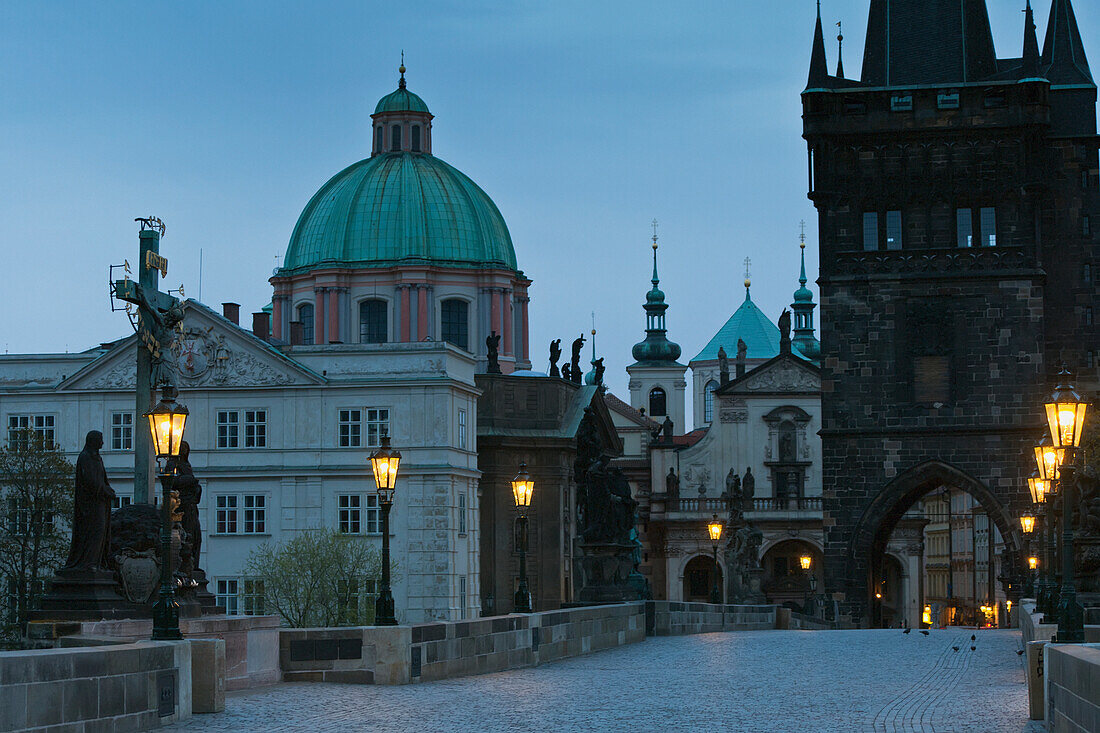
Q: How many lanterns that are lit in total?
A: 10